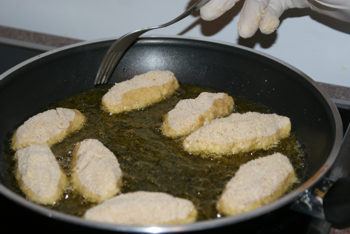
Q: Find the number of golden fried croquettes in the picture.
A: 8